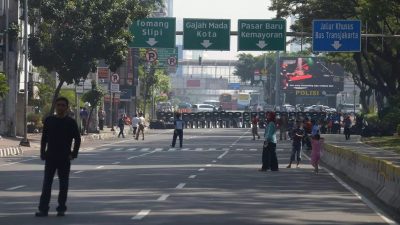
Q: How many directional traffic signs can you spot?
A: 4